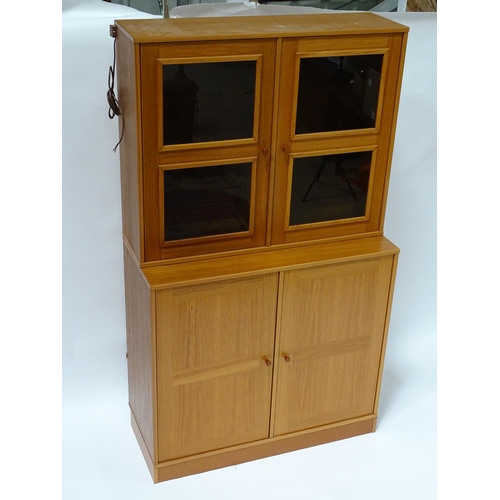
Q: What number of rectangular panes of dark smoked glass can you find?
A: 4